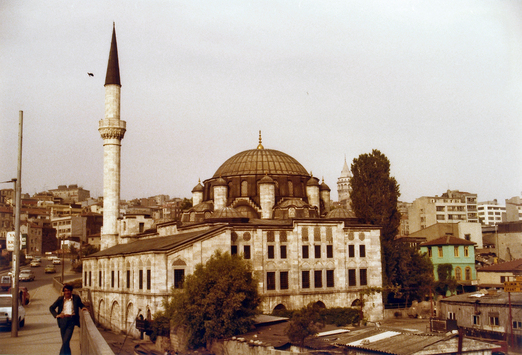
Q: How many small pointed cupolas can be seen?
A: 5